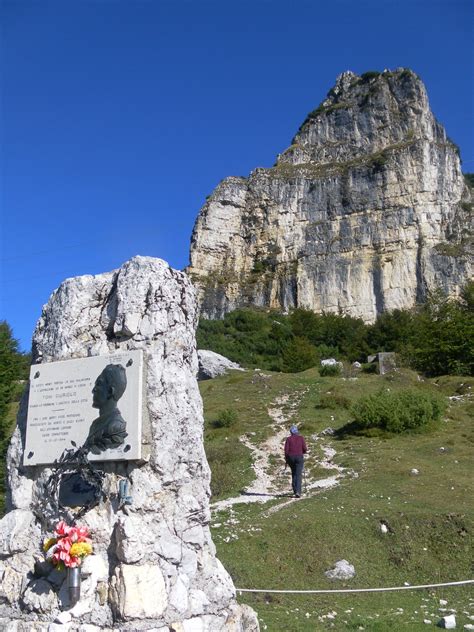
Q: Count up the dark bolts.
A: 4